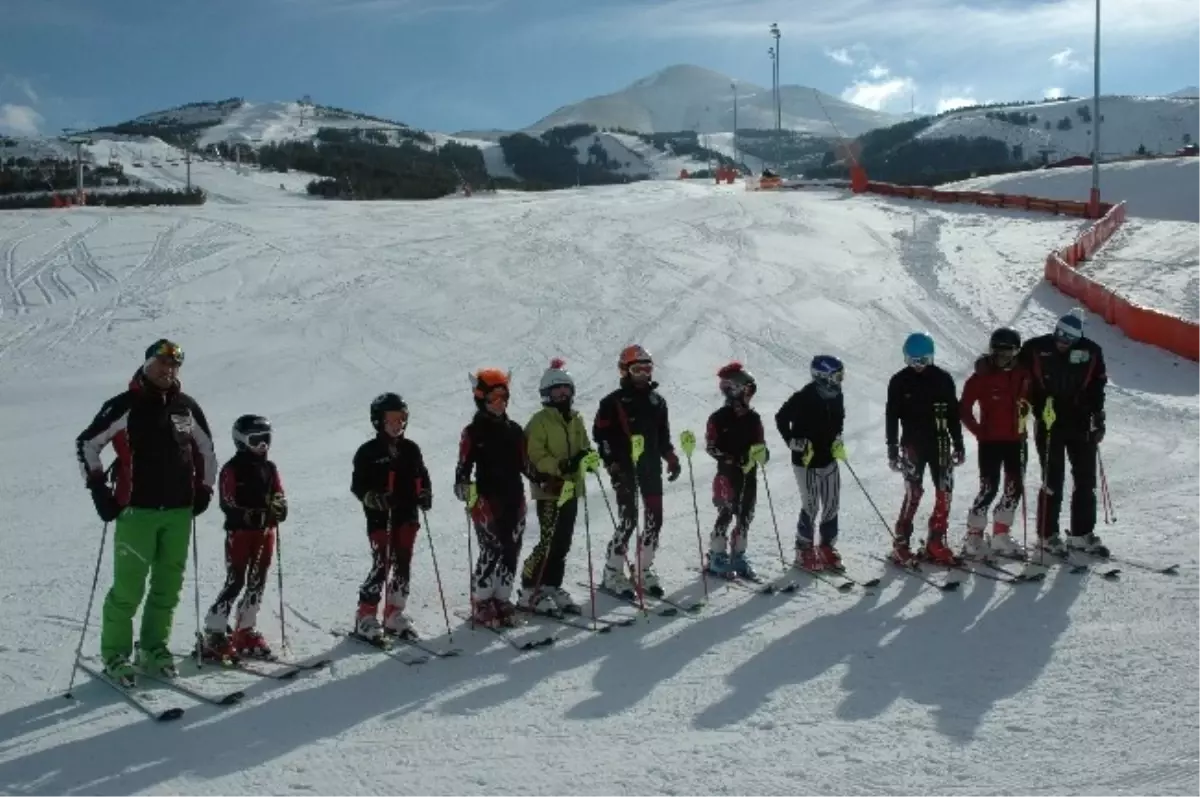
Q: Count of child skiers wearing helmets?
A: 9